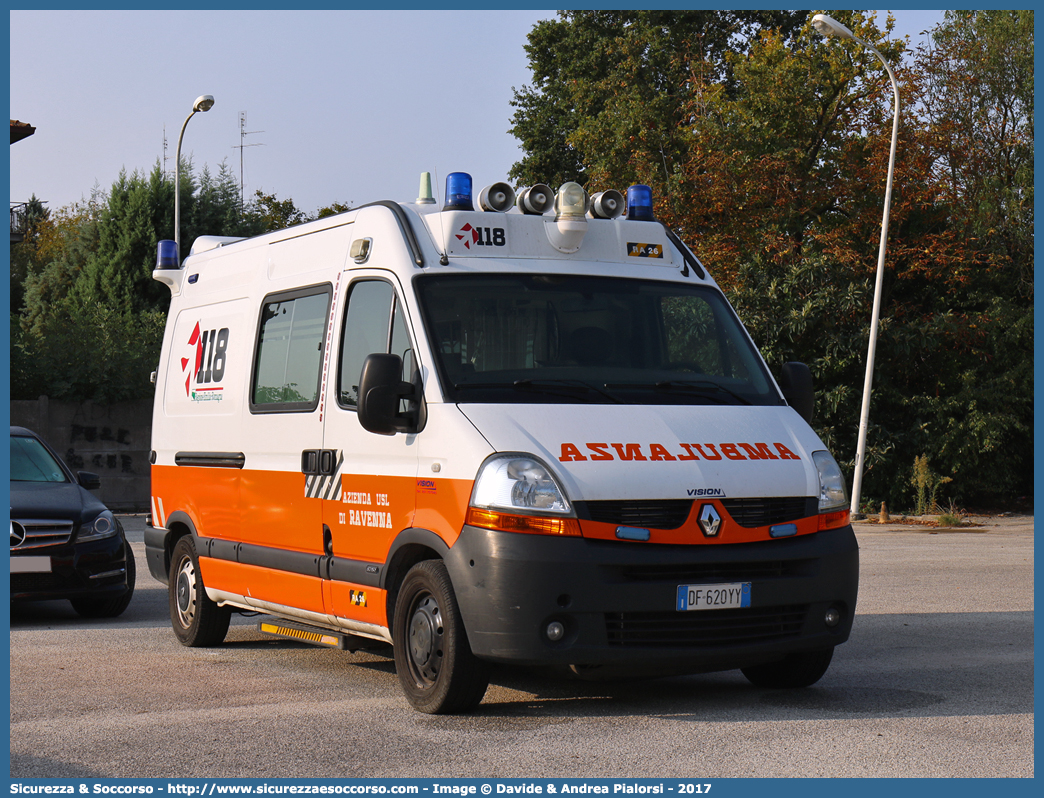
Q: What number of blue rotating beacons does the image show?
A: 3